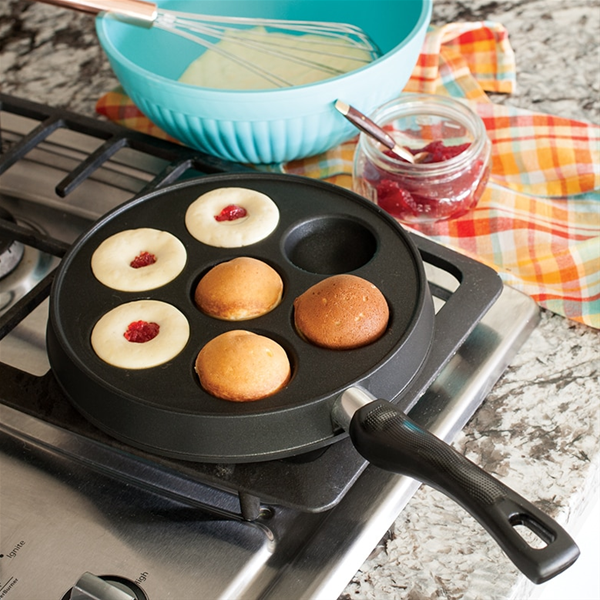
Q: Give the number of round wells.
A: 7